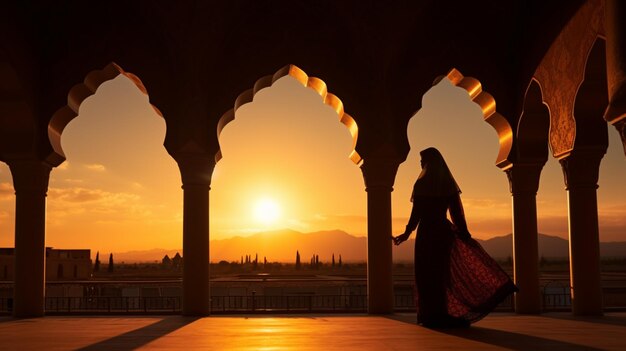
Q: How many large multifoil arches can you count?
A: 3